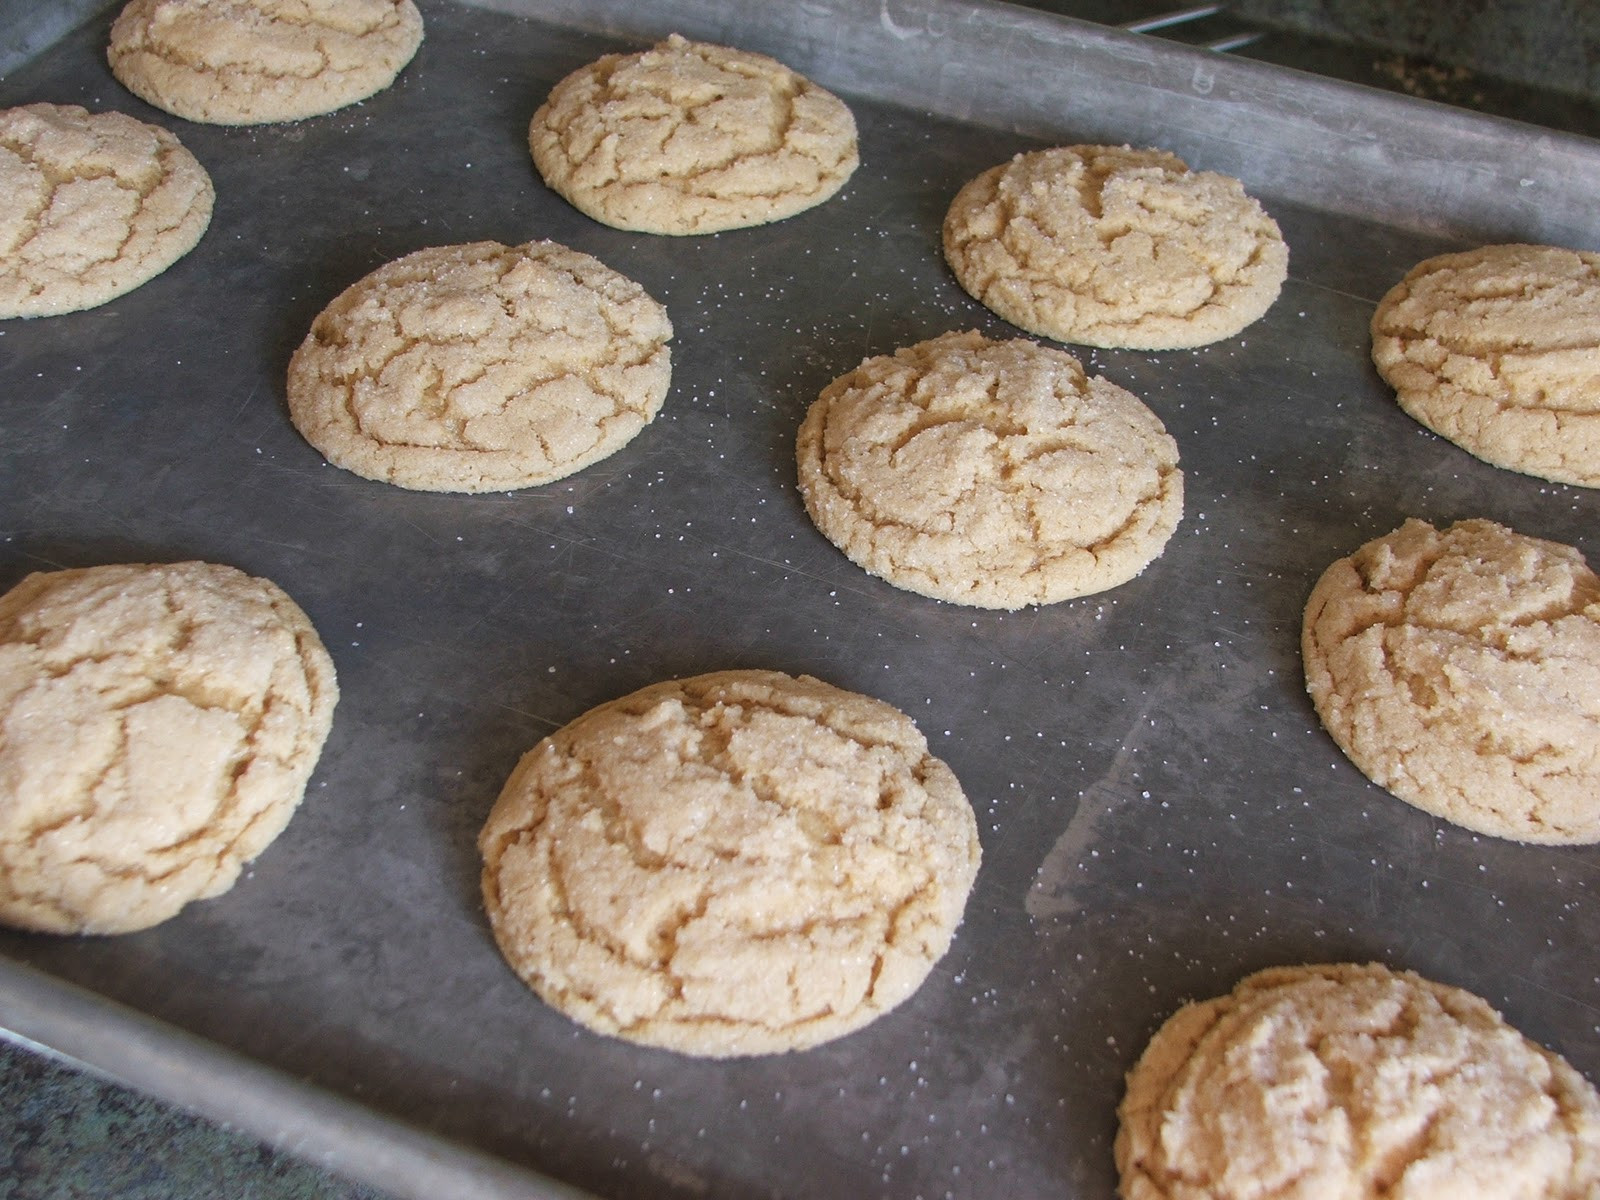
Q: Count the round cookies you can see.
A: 11